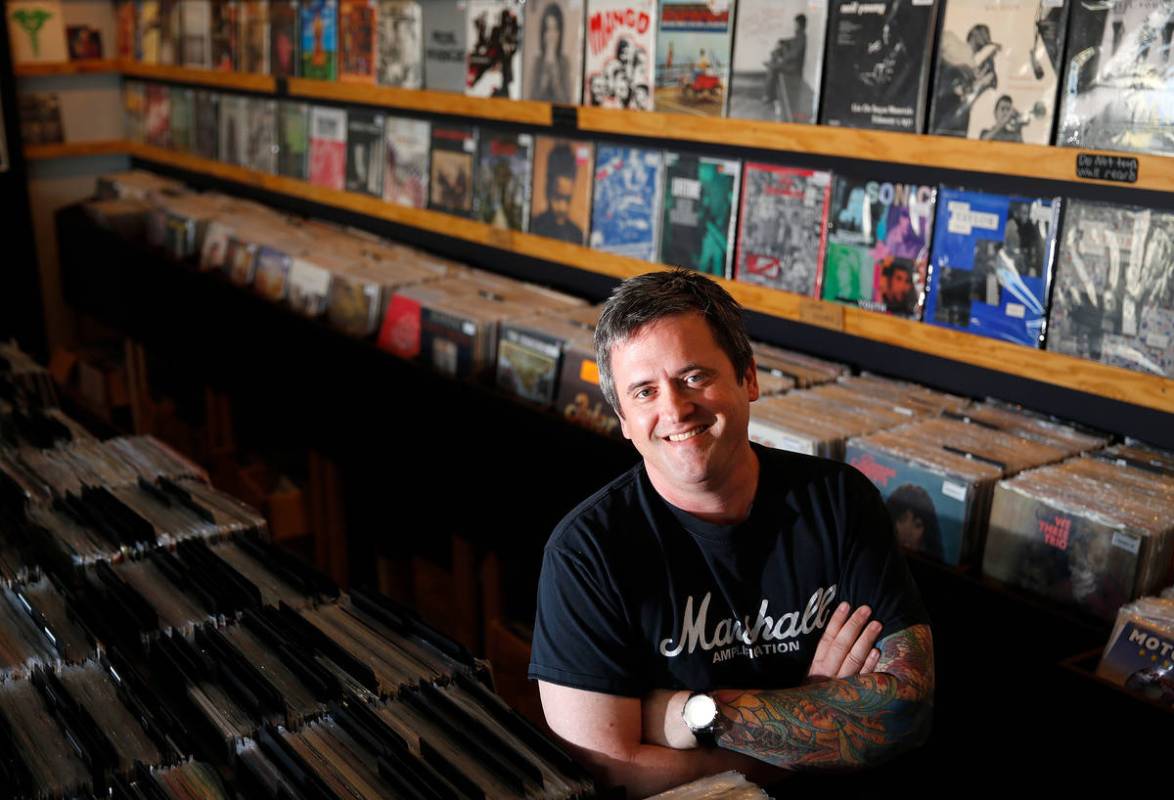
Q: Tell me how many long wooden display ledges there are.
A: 2